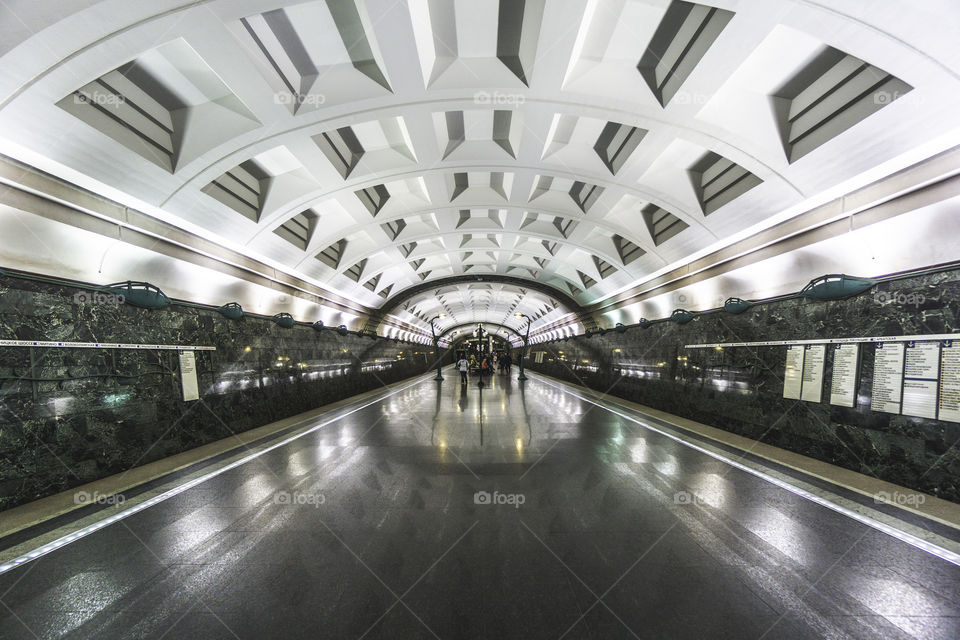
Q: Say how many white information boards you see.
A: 7